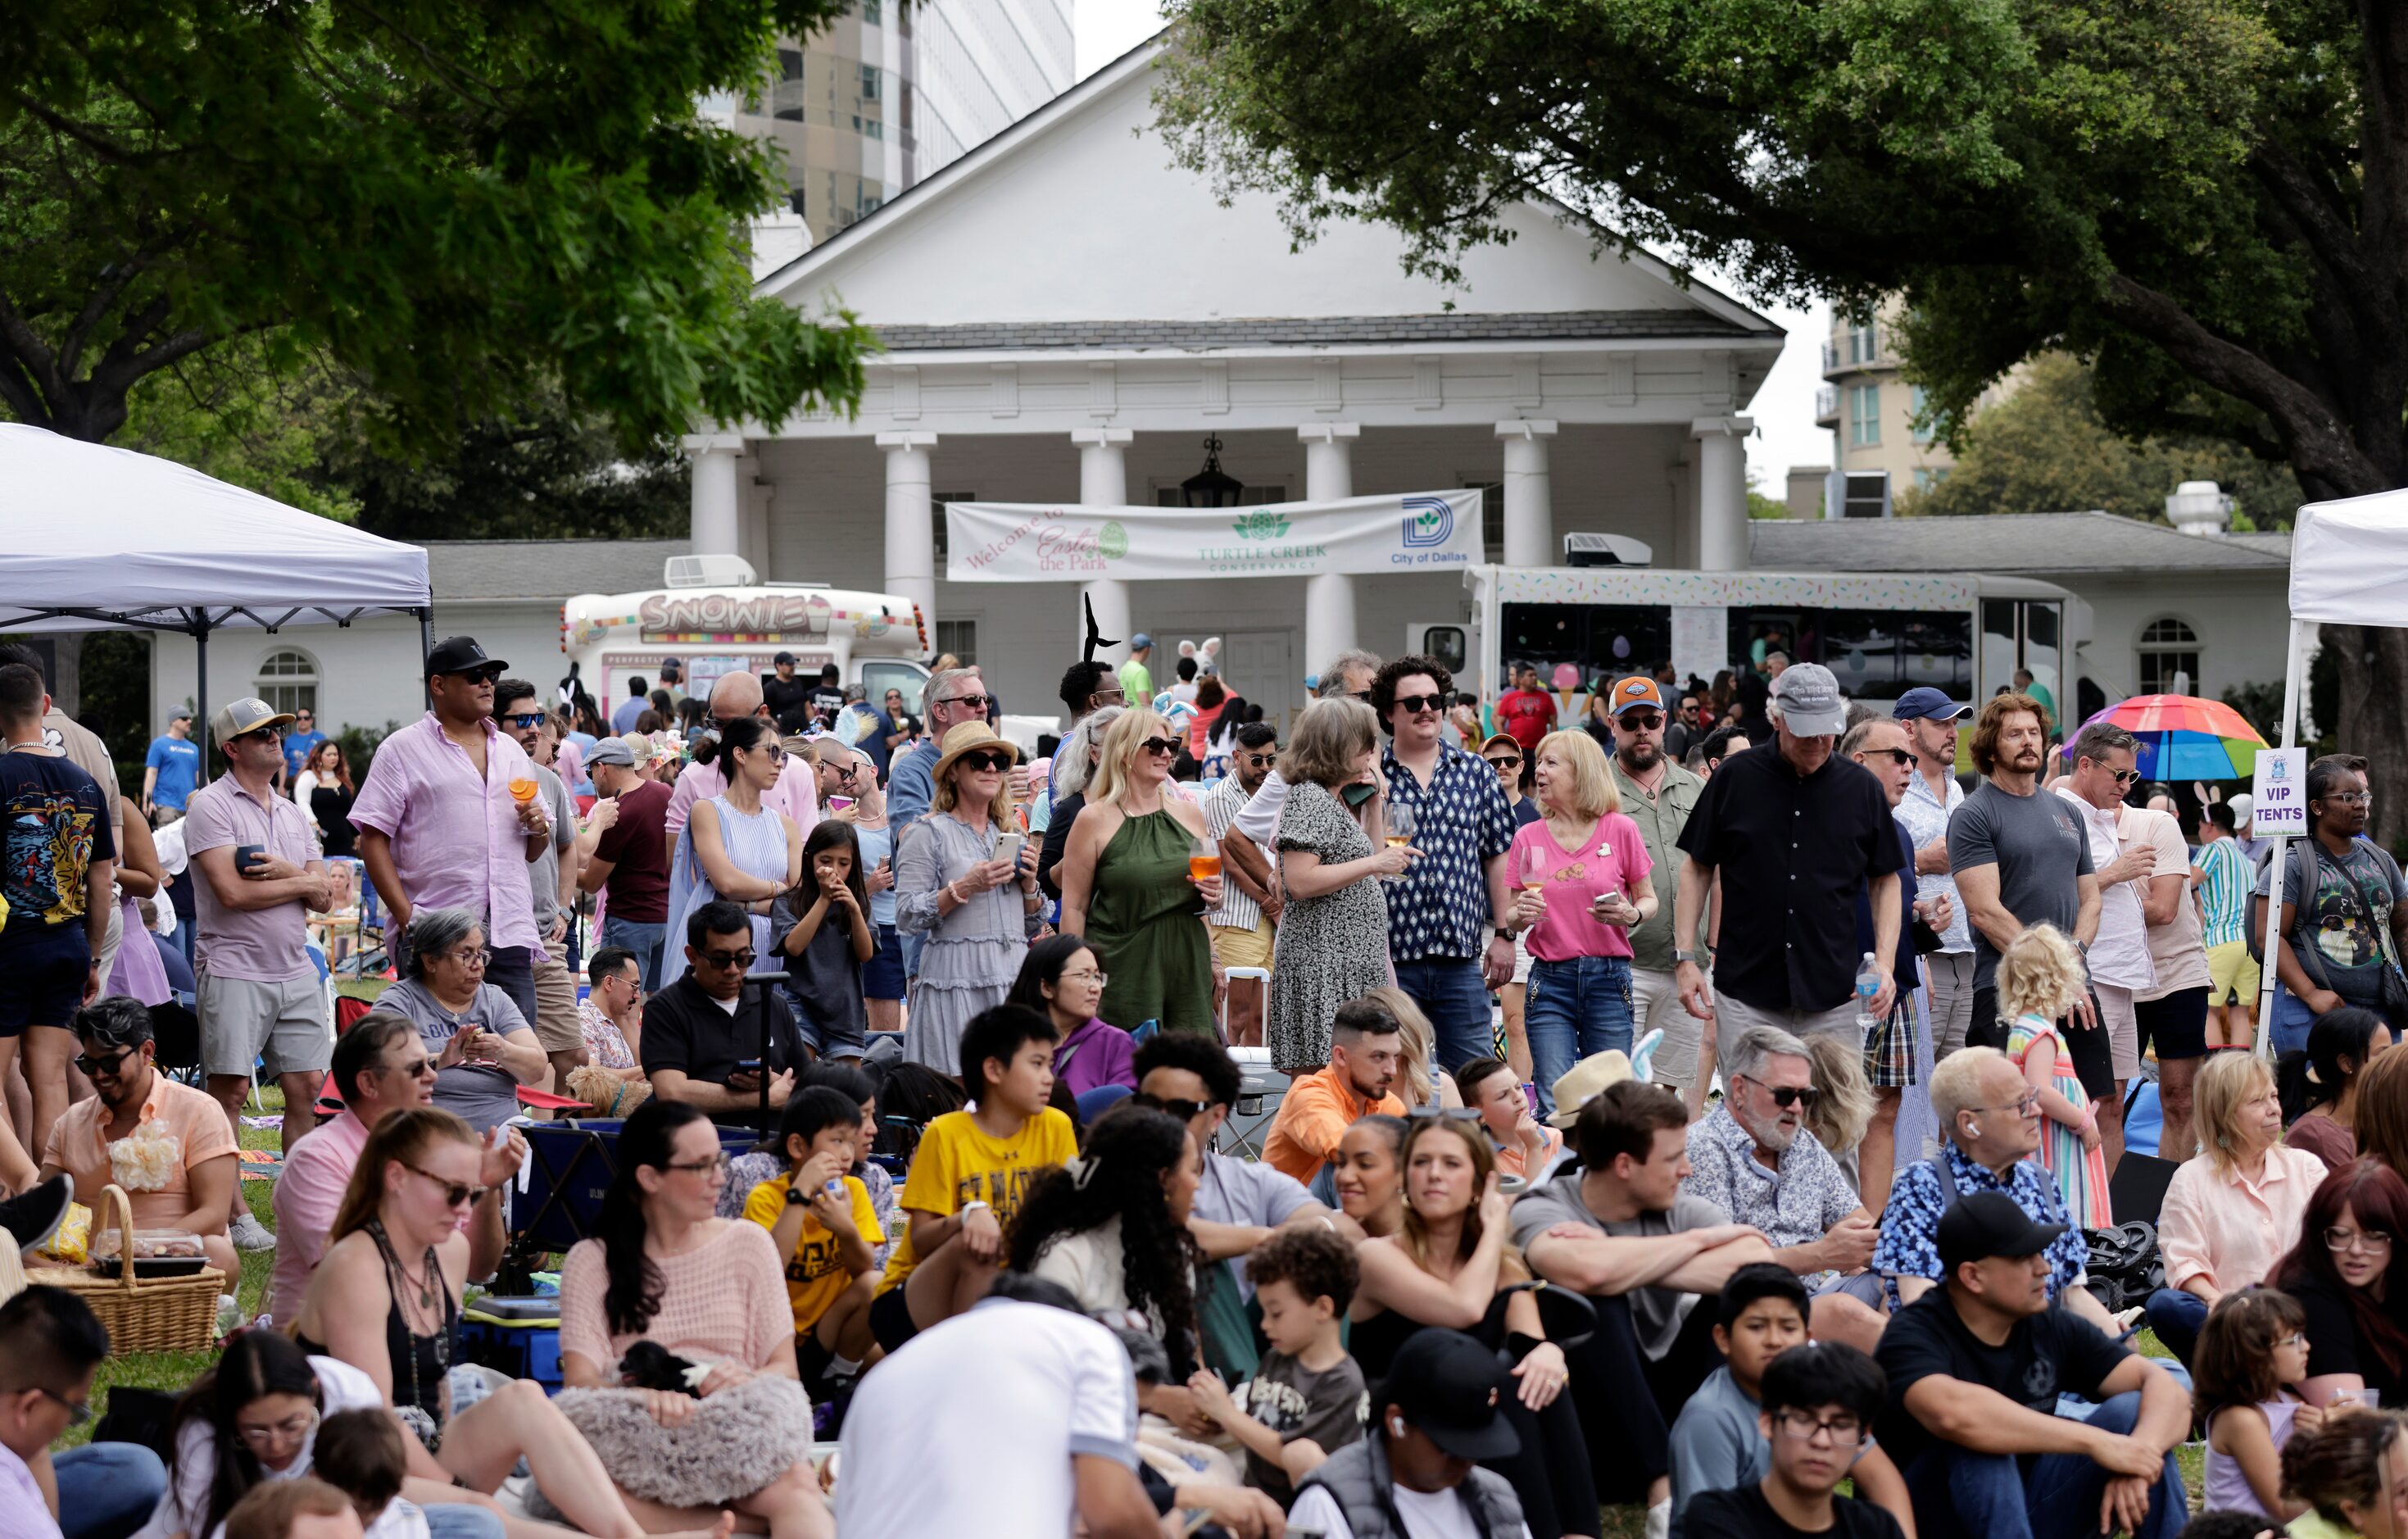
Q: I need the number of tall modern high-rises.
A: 2